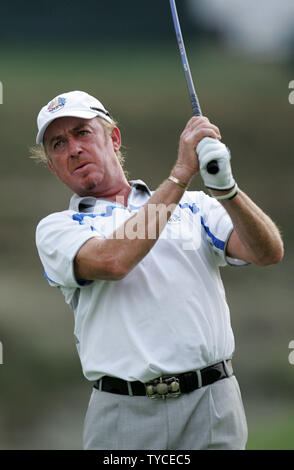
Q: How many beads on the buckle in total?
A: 3